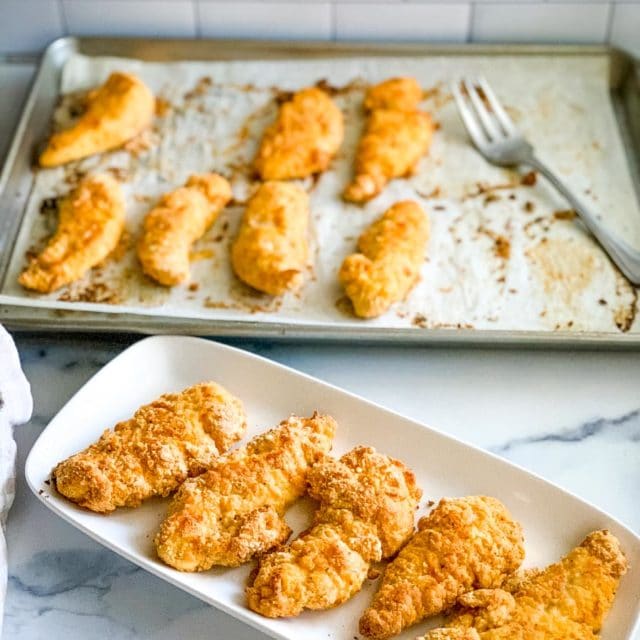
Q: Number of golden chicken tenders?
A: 12